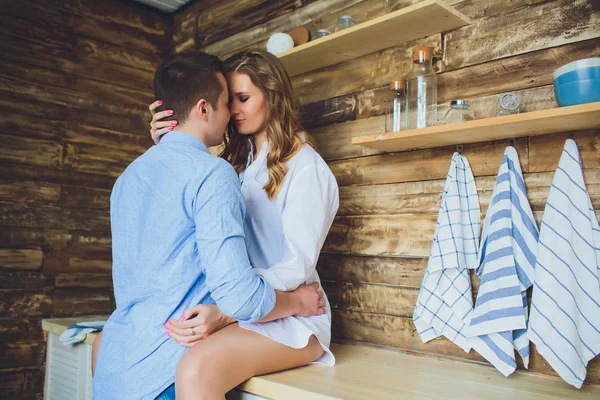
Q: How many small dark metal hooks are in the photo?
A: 3